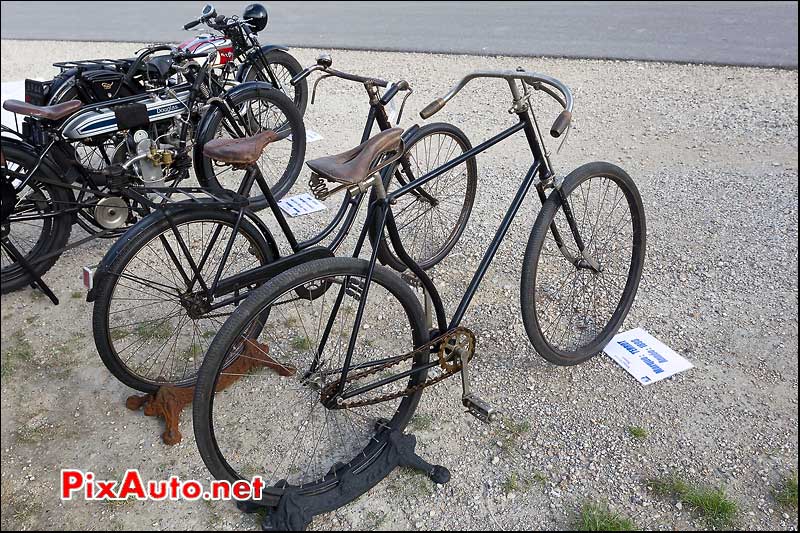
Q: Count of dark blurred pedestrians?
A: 0